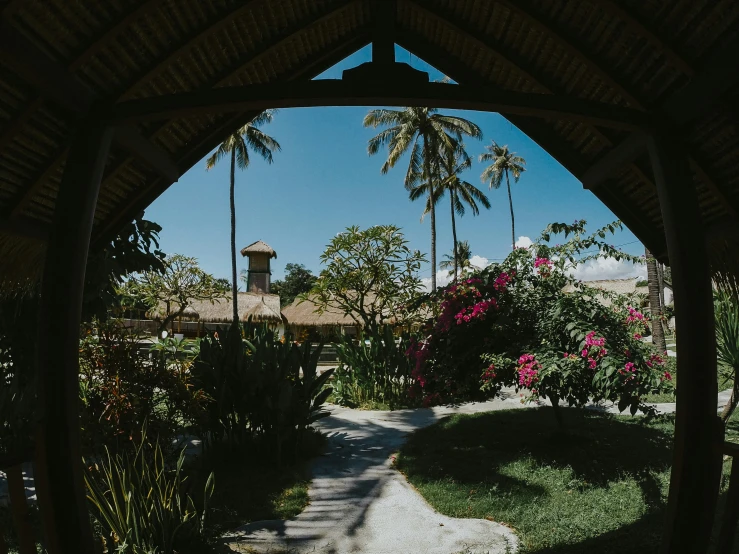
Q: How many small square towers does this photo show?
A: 1